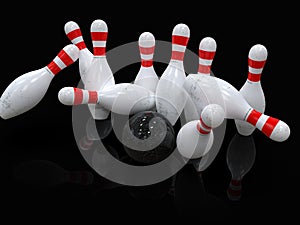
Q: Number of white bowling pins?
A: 10